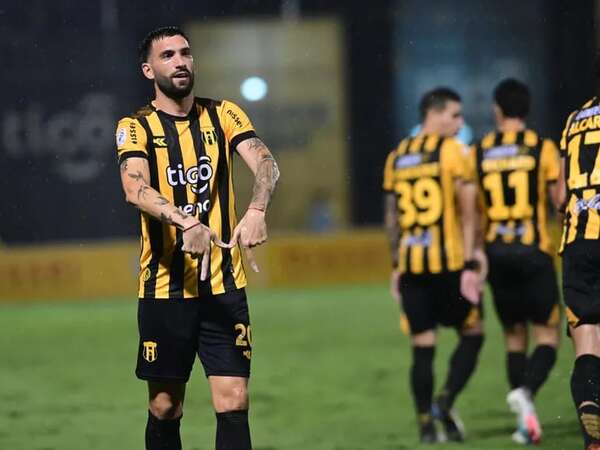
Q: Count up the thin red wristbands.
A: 2